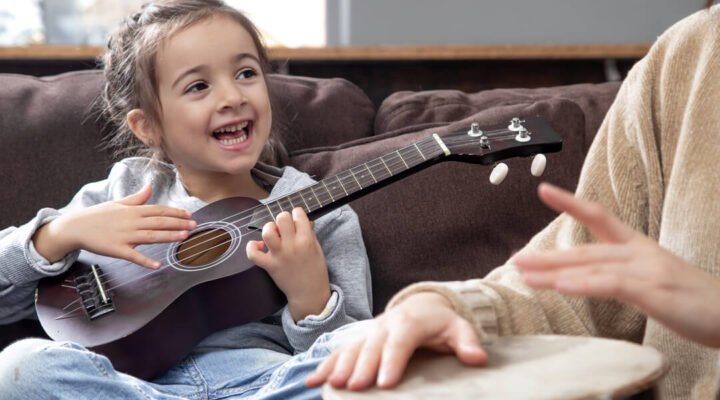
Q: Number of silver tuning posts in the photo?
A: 4